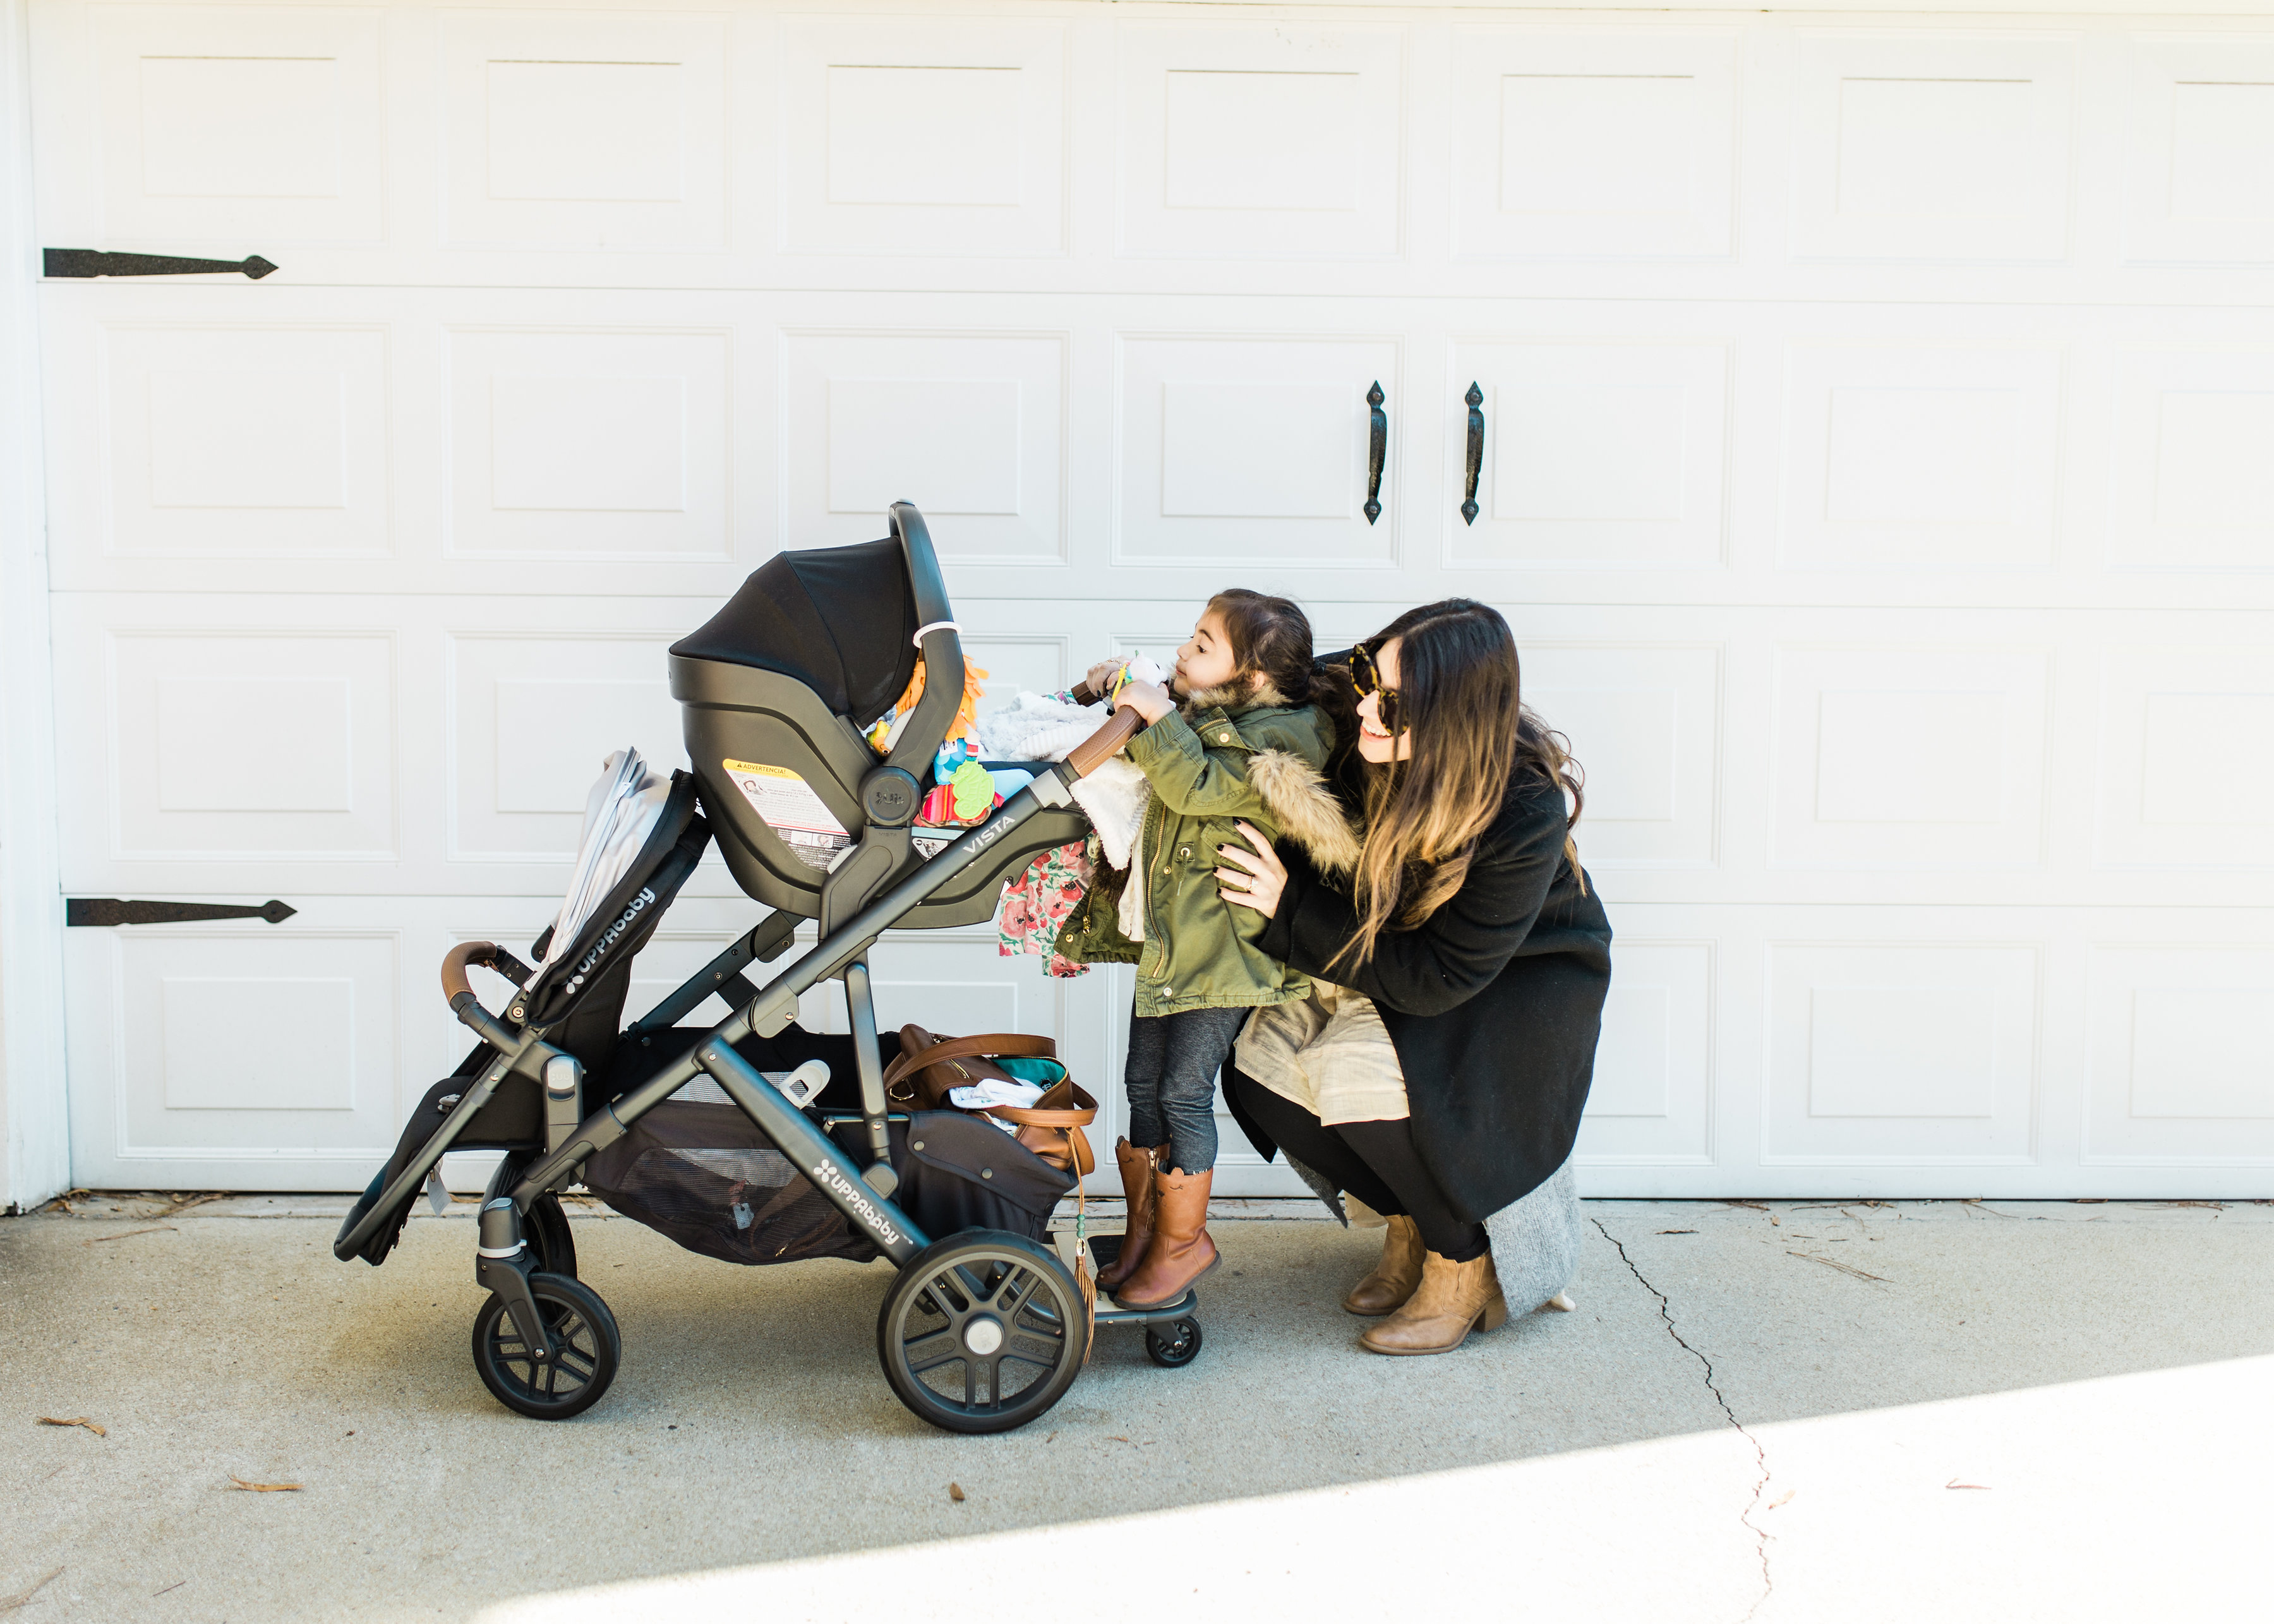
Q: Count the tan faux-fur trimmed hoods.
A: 1